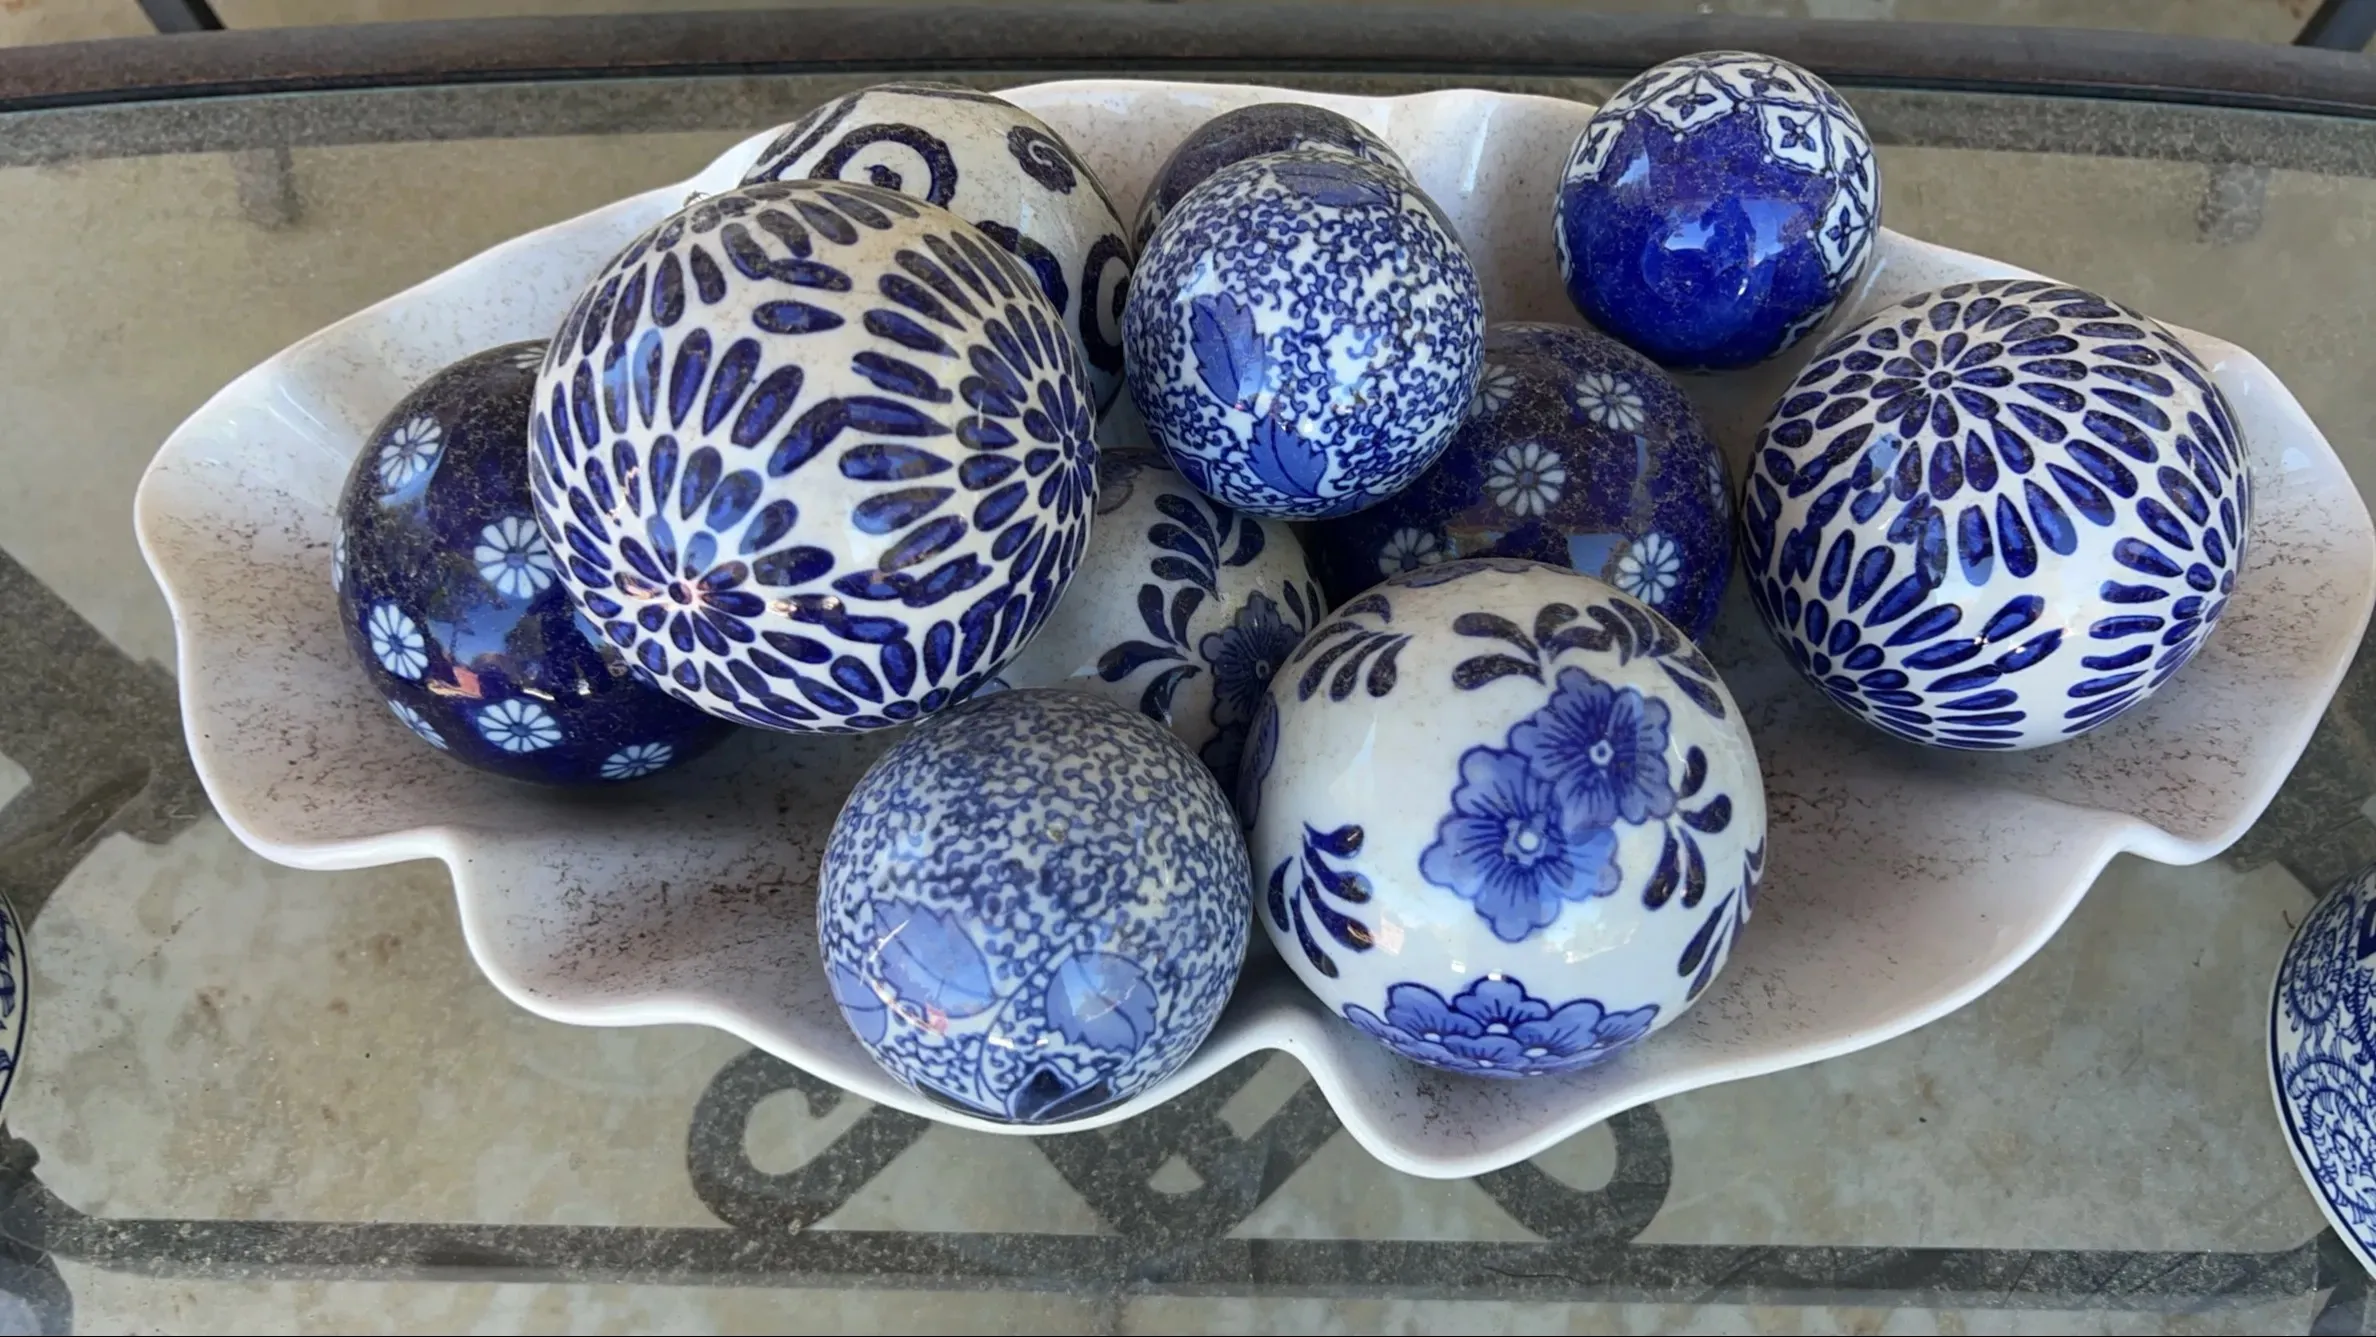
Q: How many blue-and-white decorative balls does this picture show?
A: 11